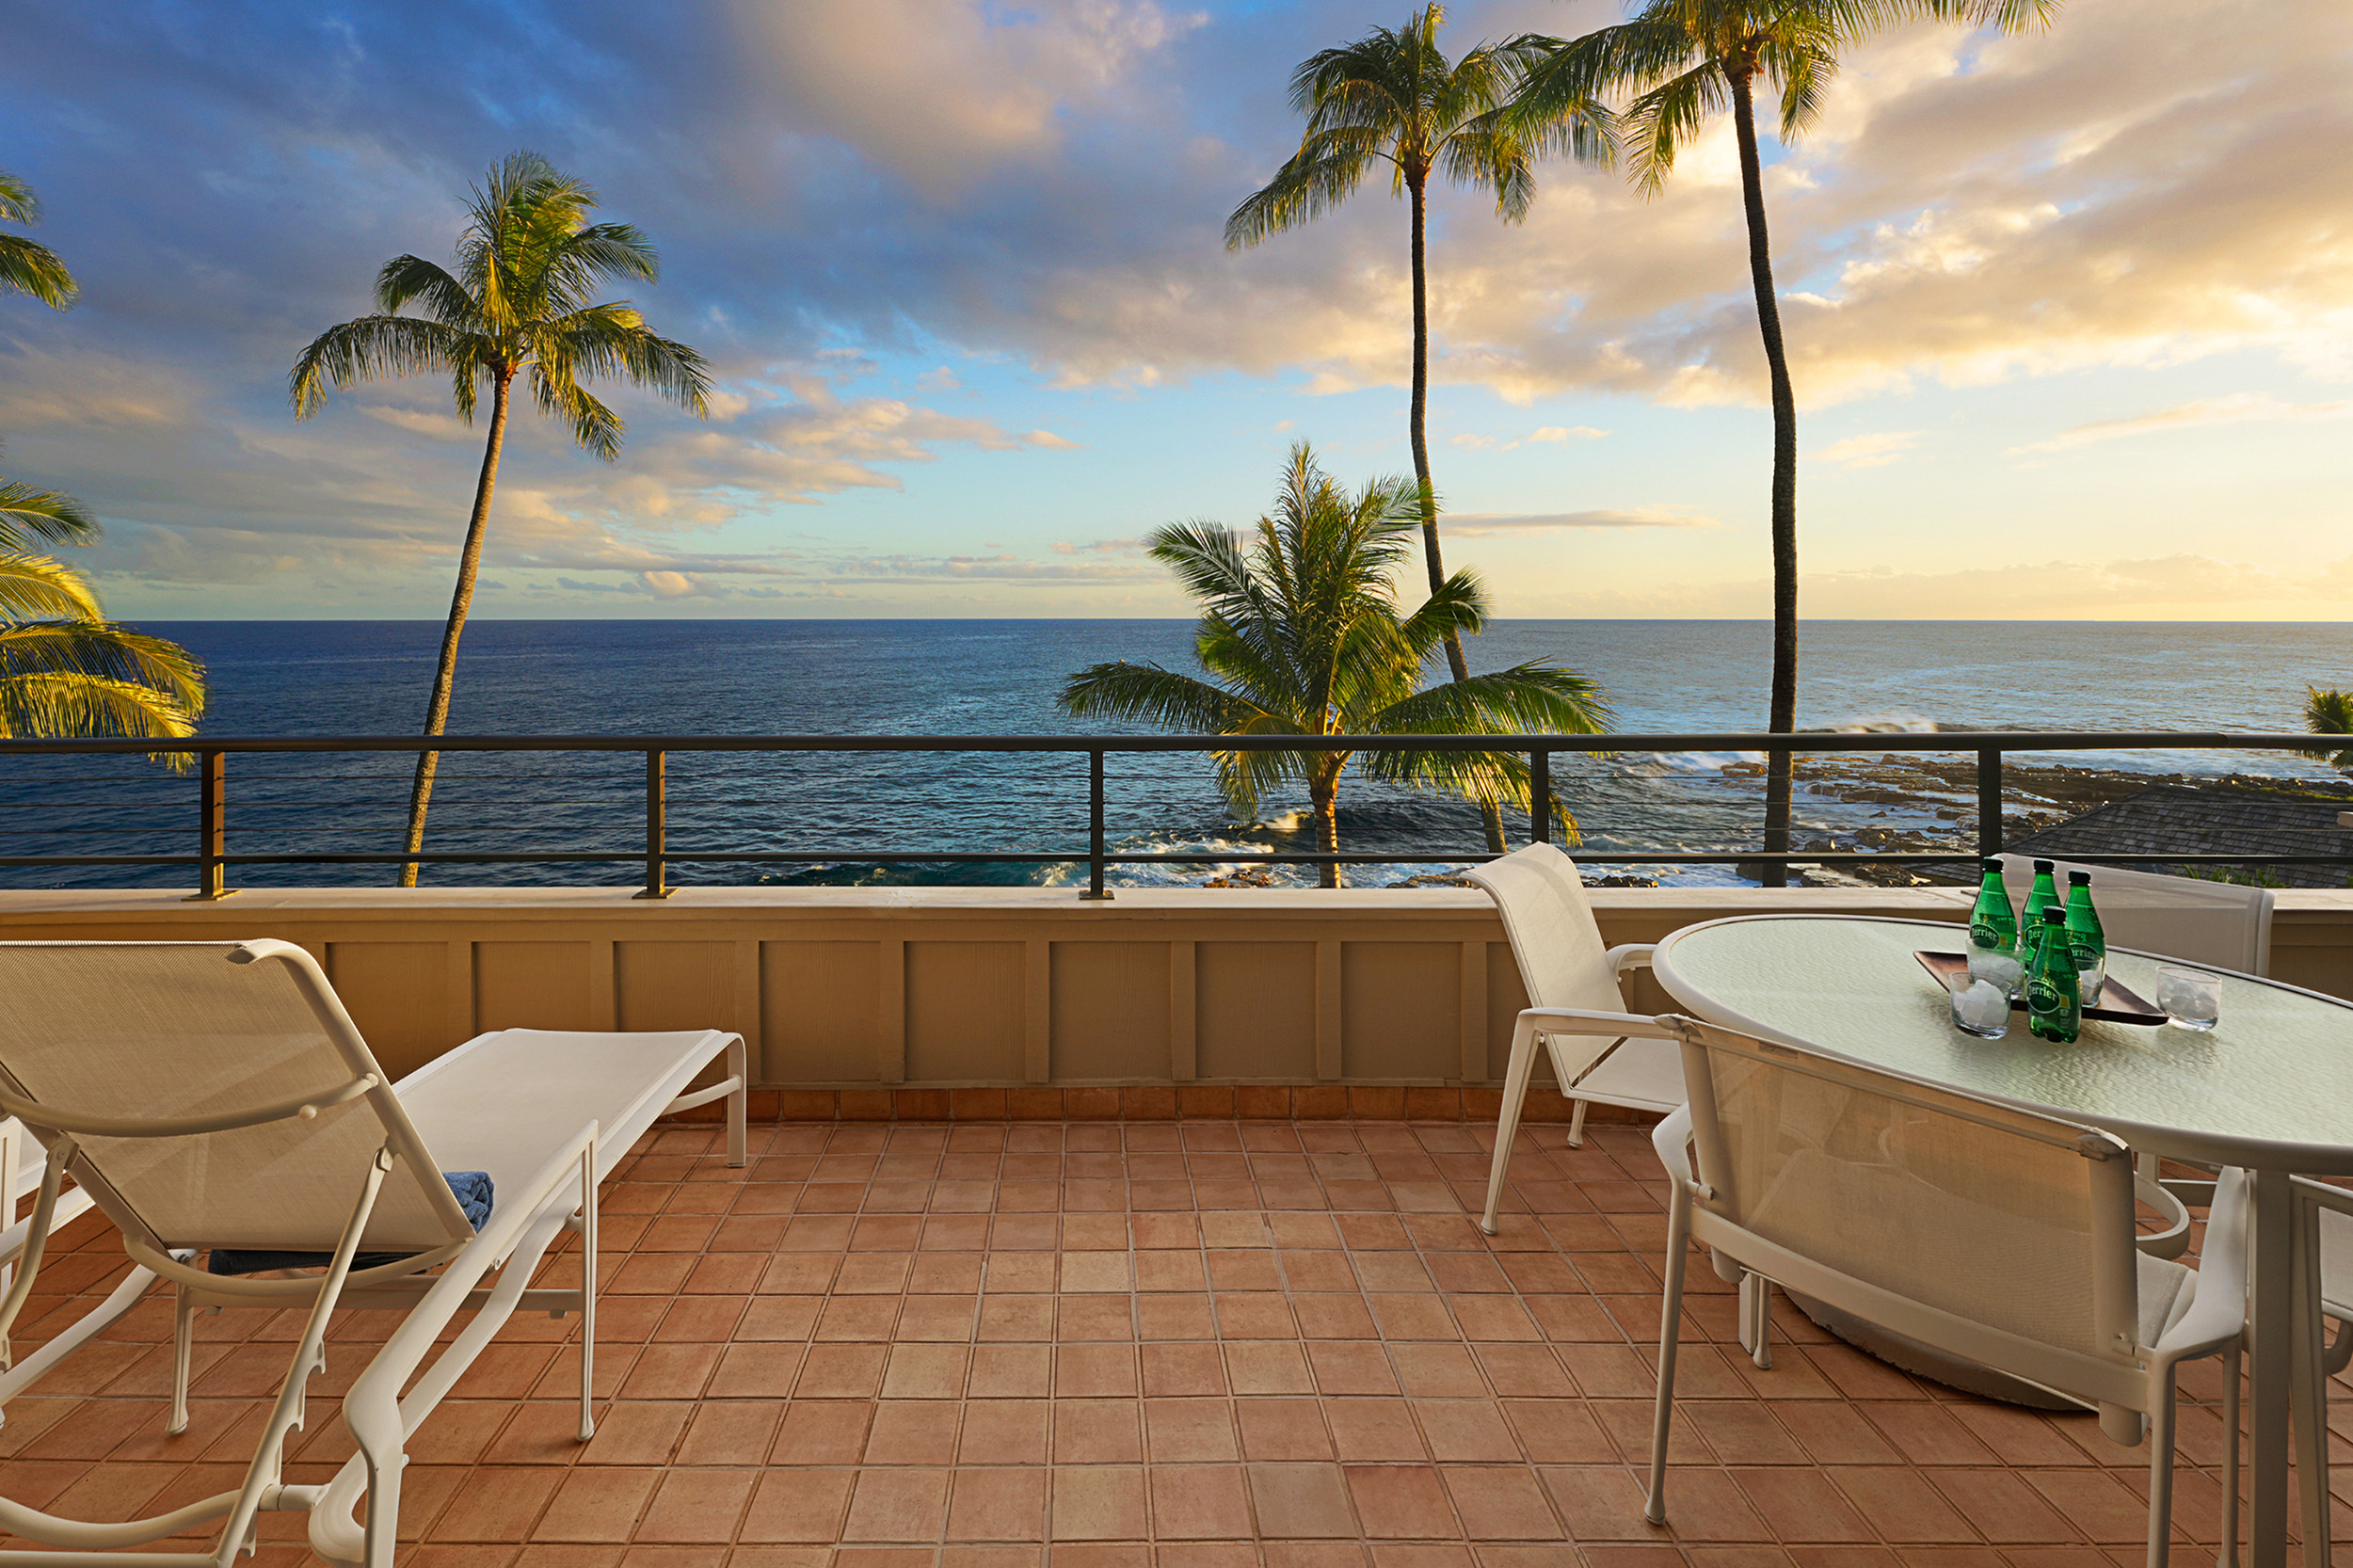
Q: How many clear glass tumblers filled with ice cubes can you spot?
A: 4